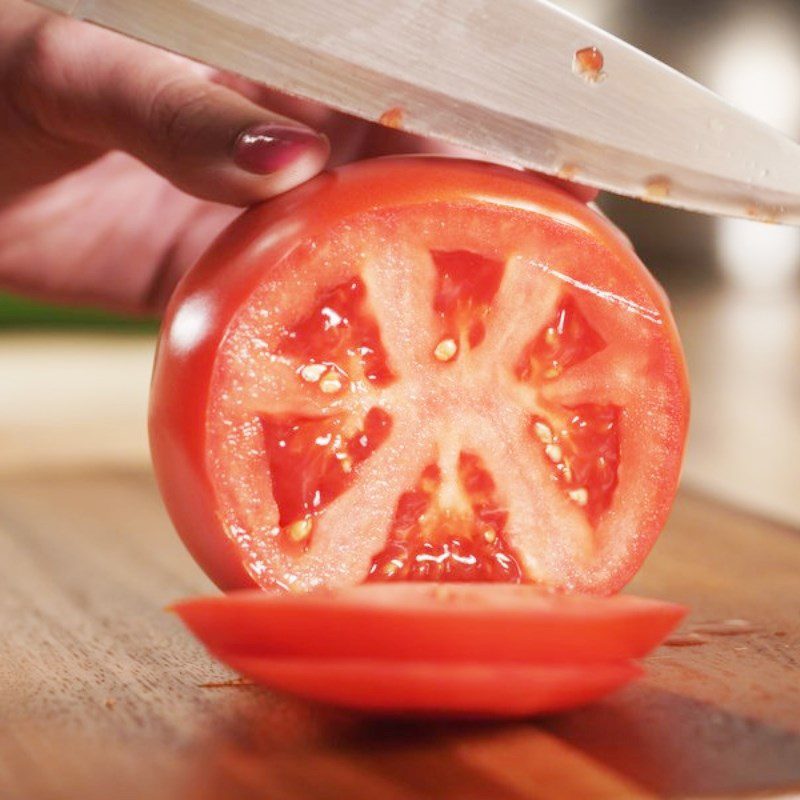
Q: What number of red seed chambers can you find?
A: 6